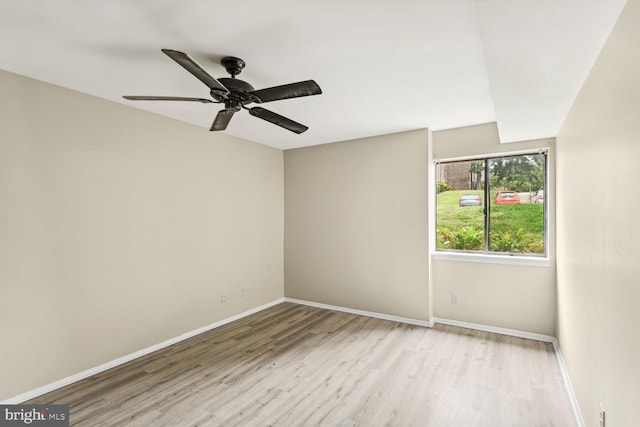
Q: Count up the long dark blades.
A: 5